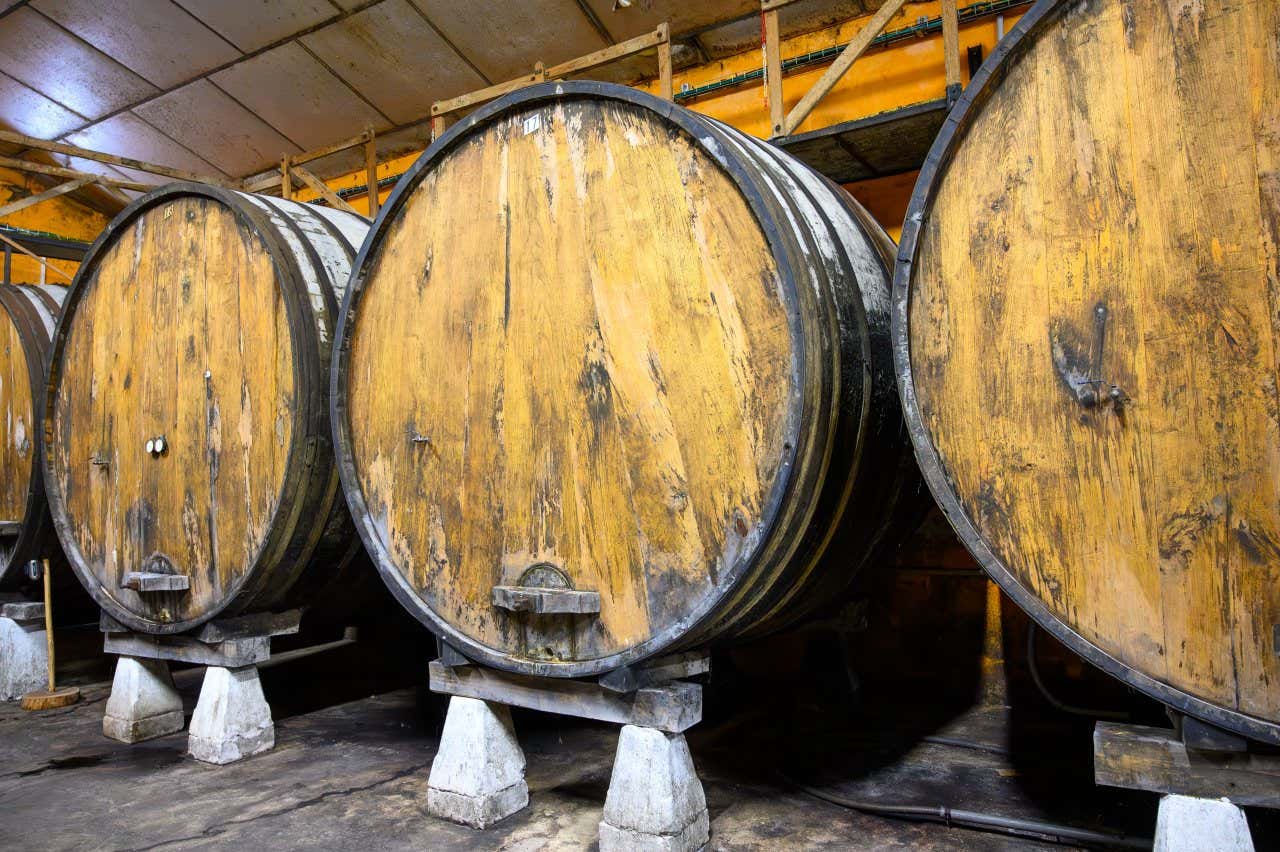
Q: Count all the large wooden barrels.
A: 4